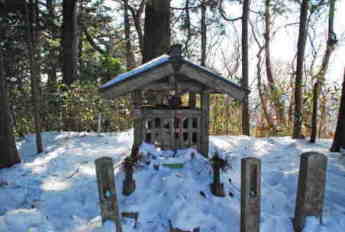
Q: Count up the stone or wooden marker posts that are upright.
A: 3